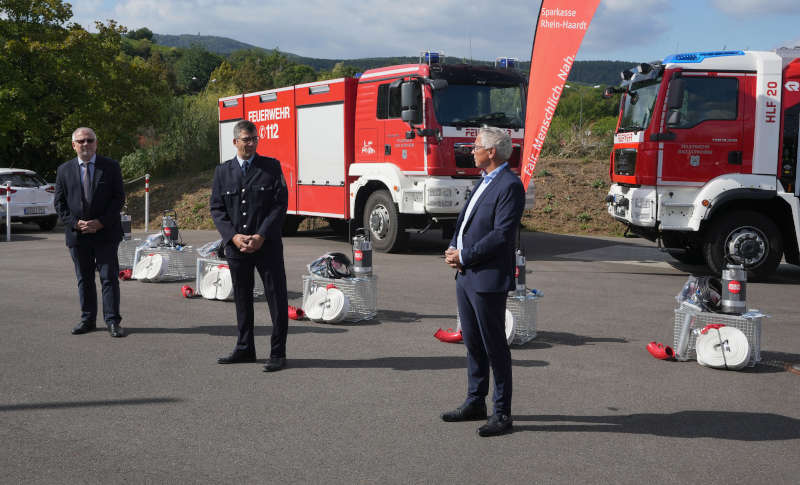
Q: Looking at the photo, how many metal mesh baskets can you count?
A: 6